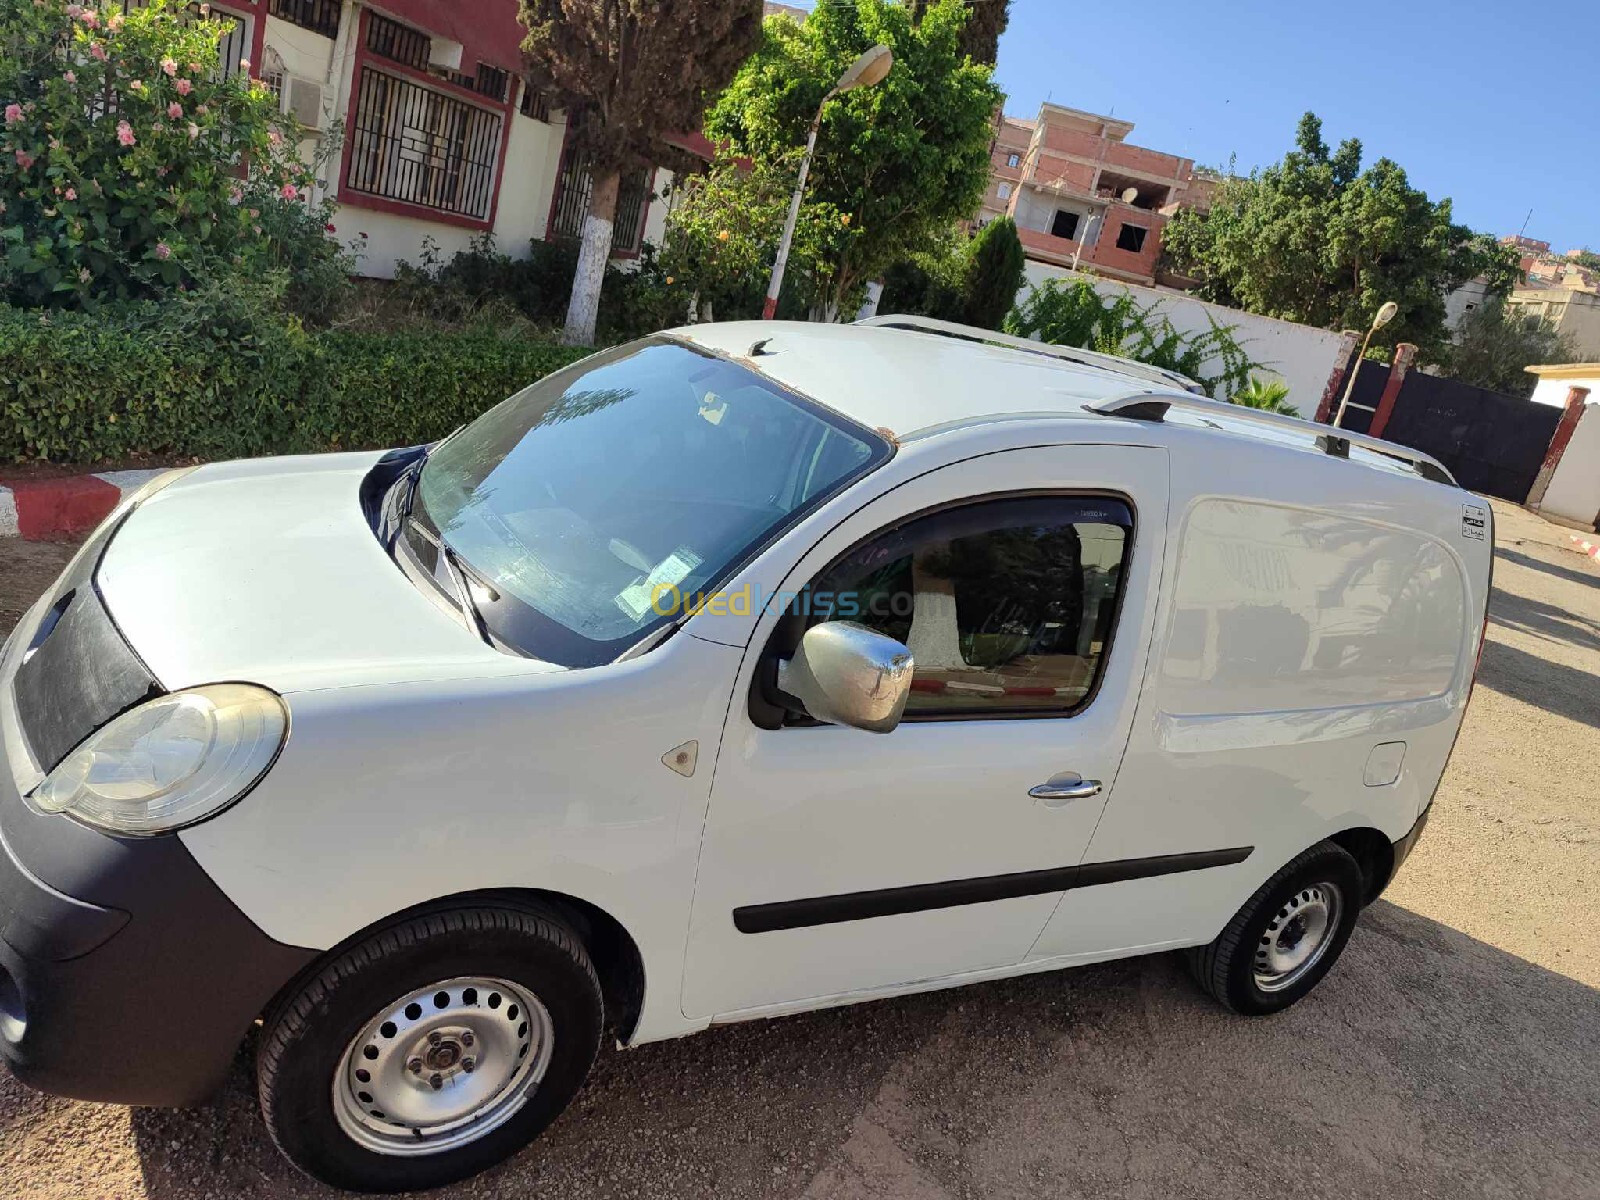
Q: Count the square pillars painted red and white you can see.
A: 3